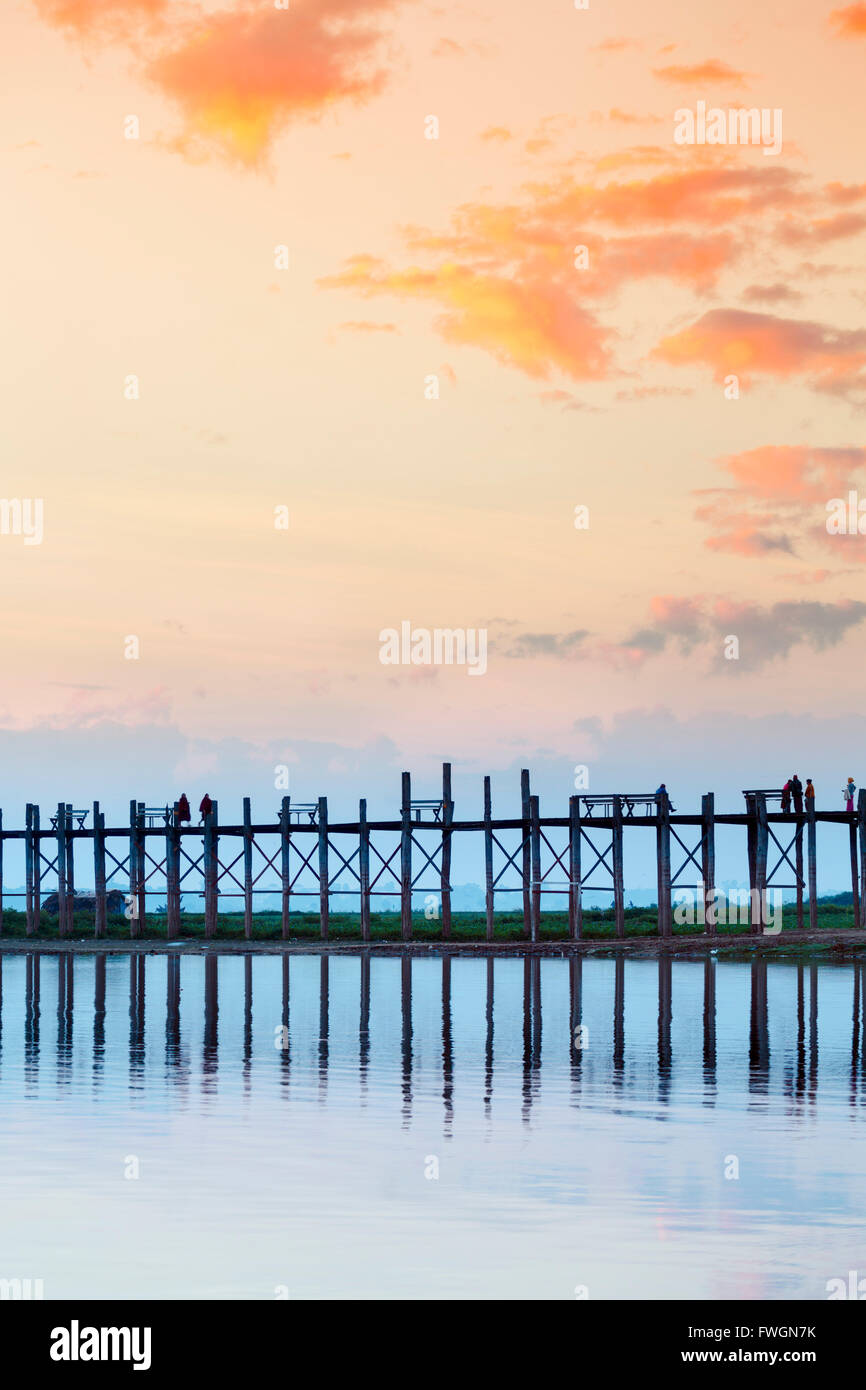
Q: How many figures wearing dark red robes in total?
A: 2